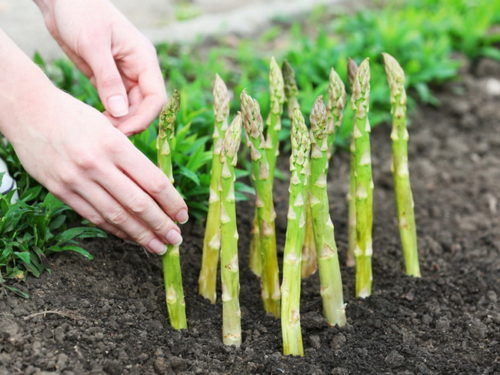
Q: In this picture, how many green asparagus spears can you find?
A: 12